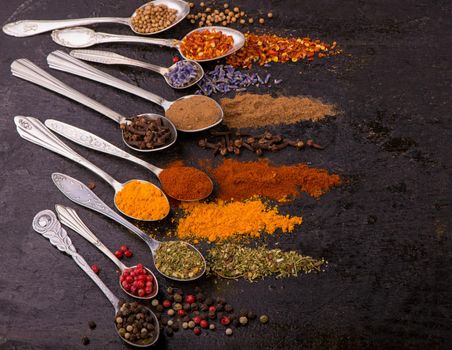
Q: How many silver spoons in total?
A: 10